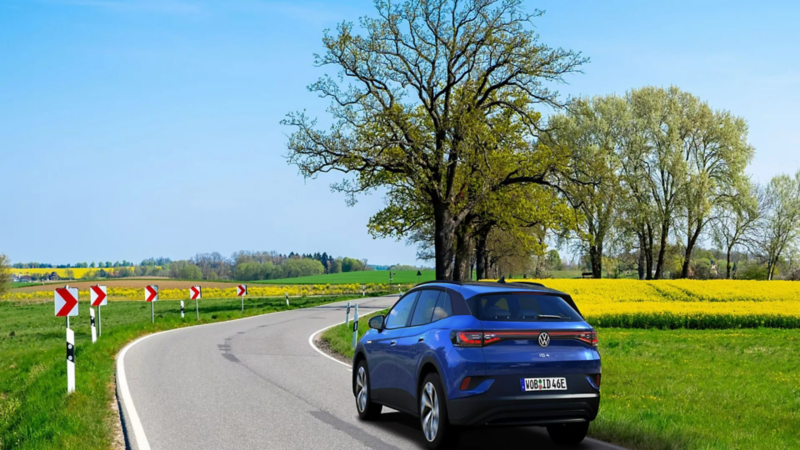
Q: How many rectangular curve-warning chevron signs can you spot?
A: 5